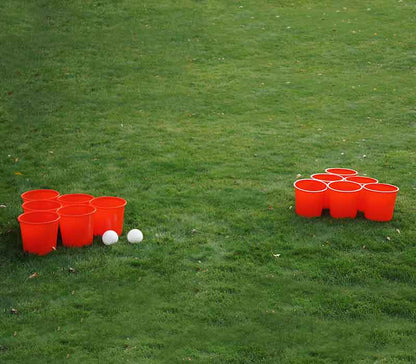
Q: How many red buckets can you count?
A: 12